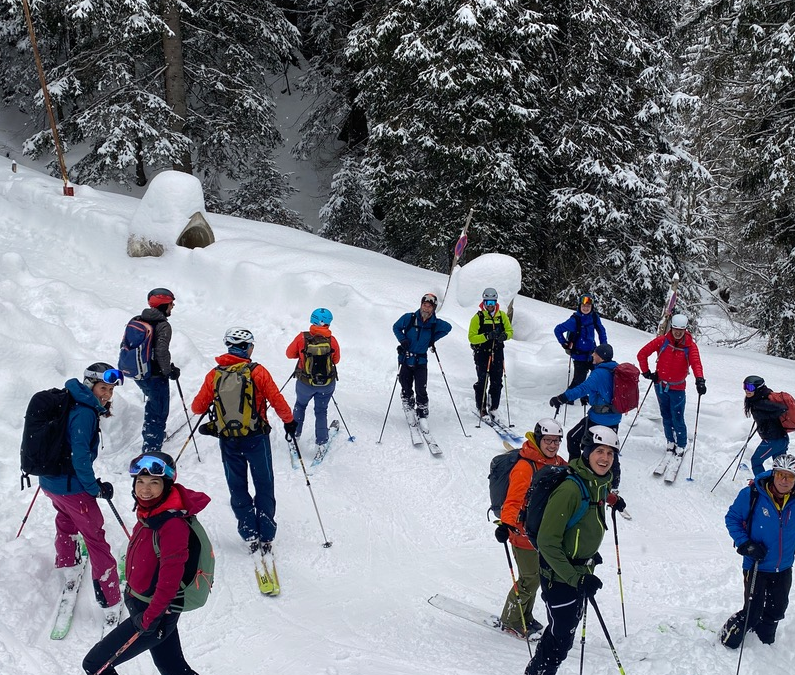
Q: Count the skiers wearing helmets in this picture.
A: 13